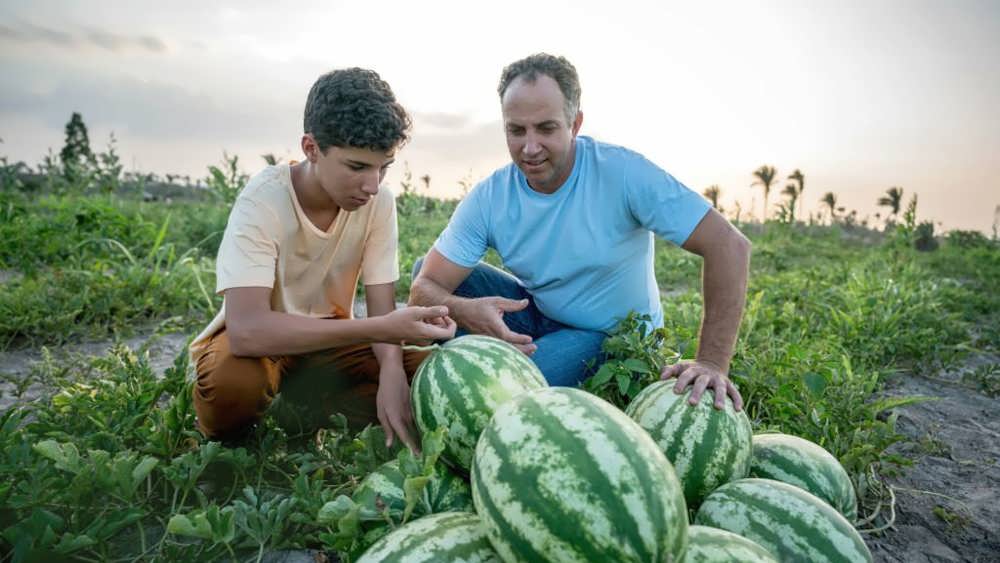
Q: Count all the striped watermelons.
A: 8